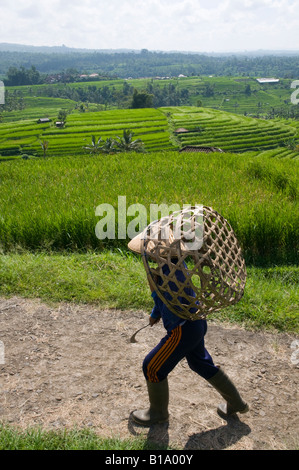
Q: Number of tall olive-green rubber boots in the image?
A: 2